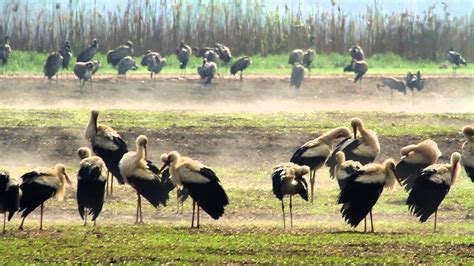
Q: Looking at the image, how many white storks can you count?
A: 15